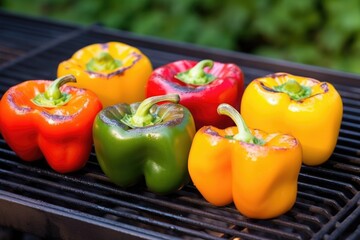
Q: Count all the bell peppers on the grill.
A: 6